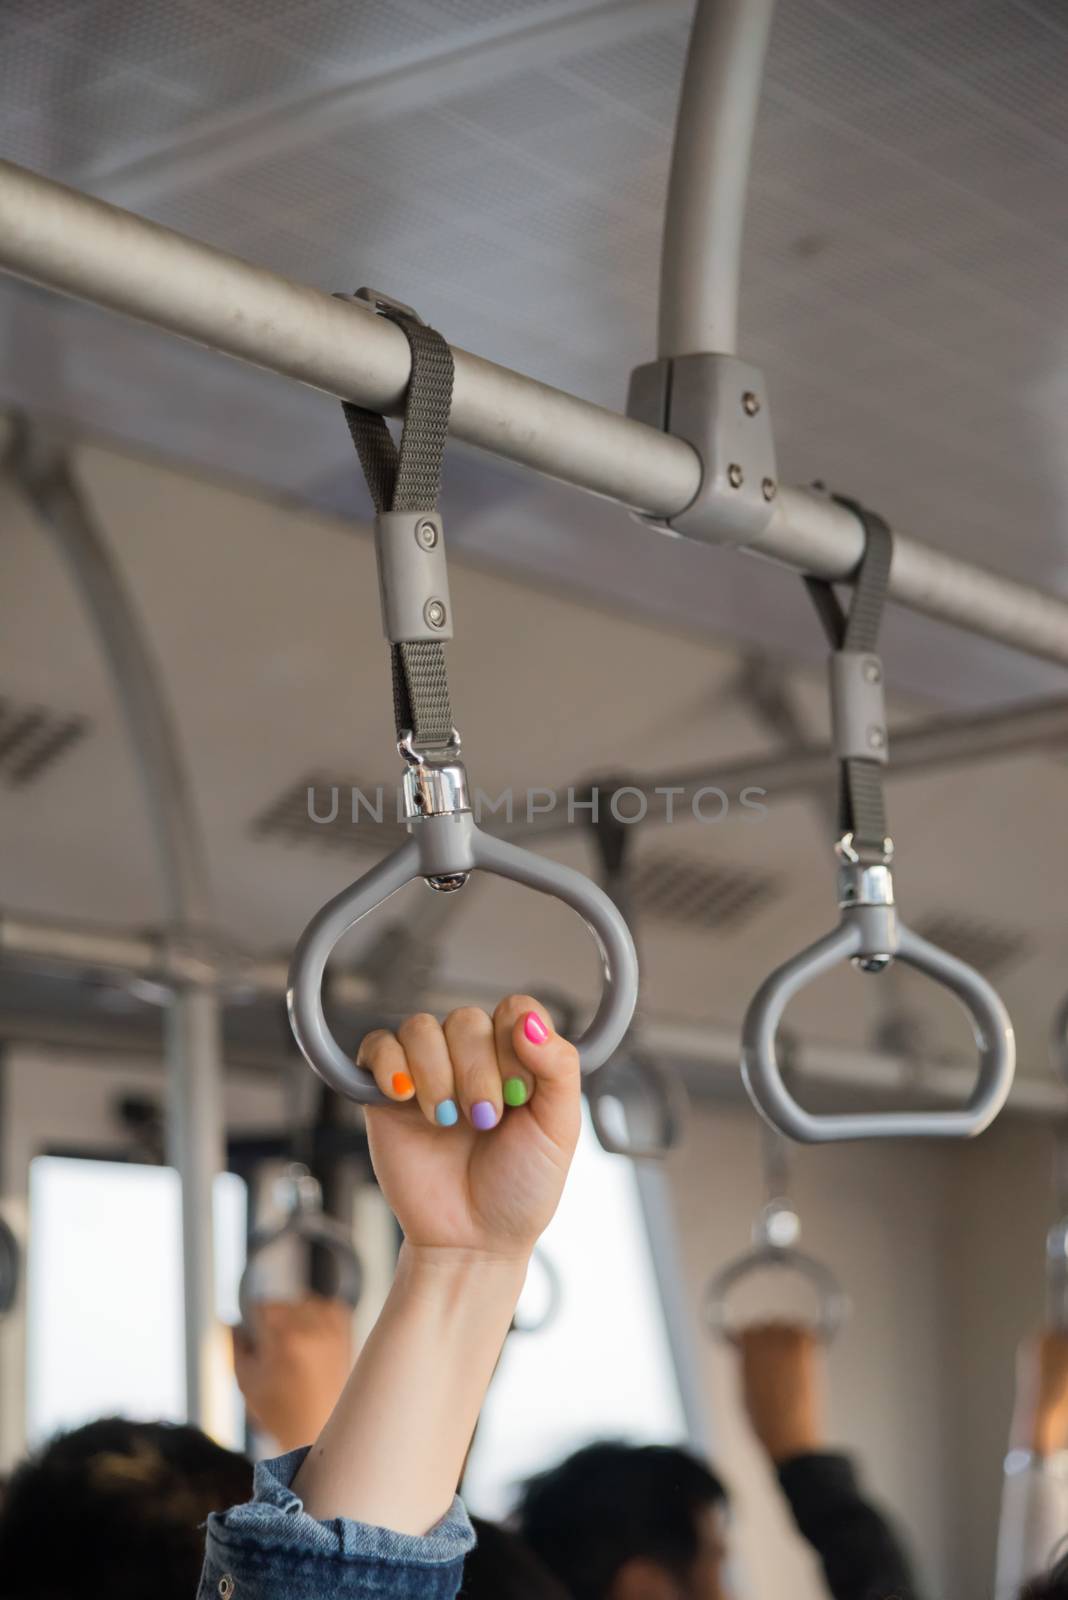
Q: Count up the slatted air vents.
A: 4